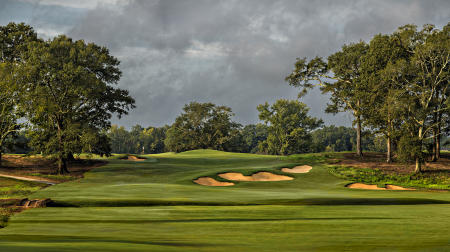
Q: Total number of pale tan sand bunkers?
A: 5